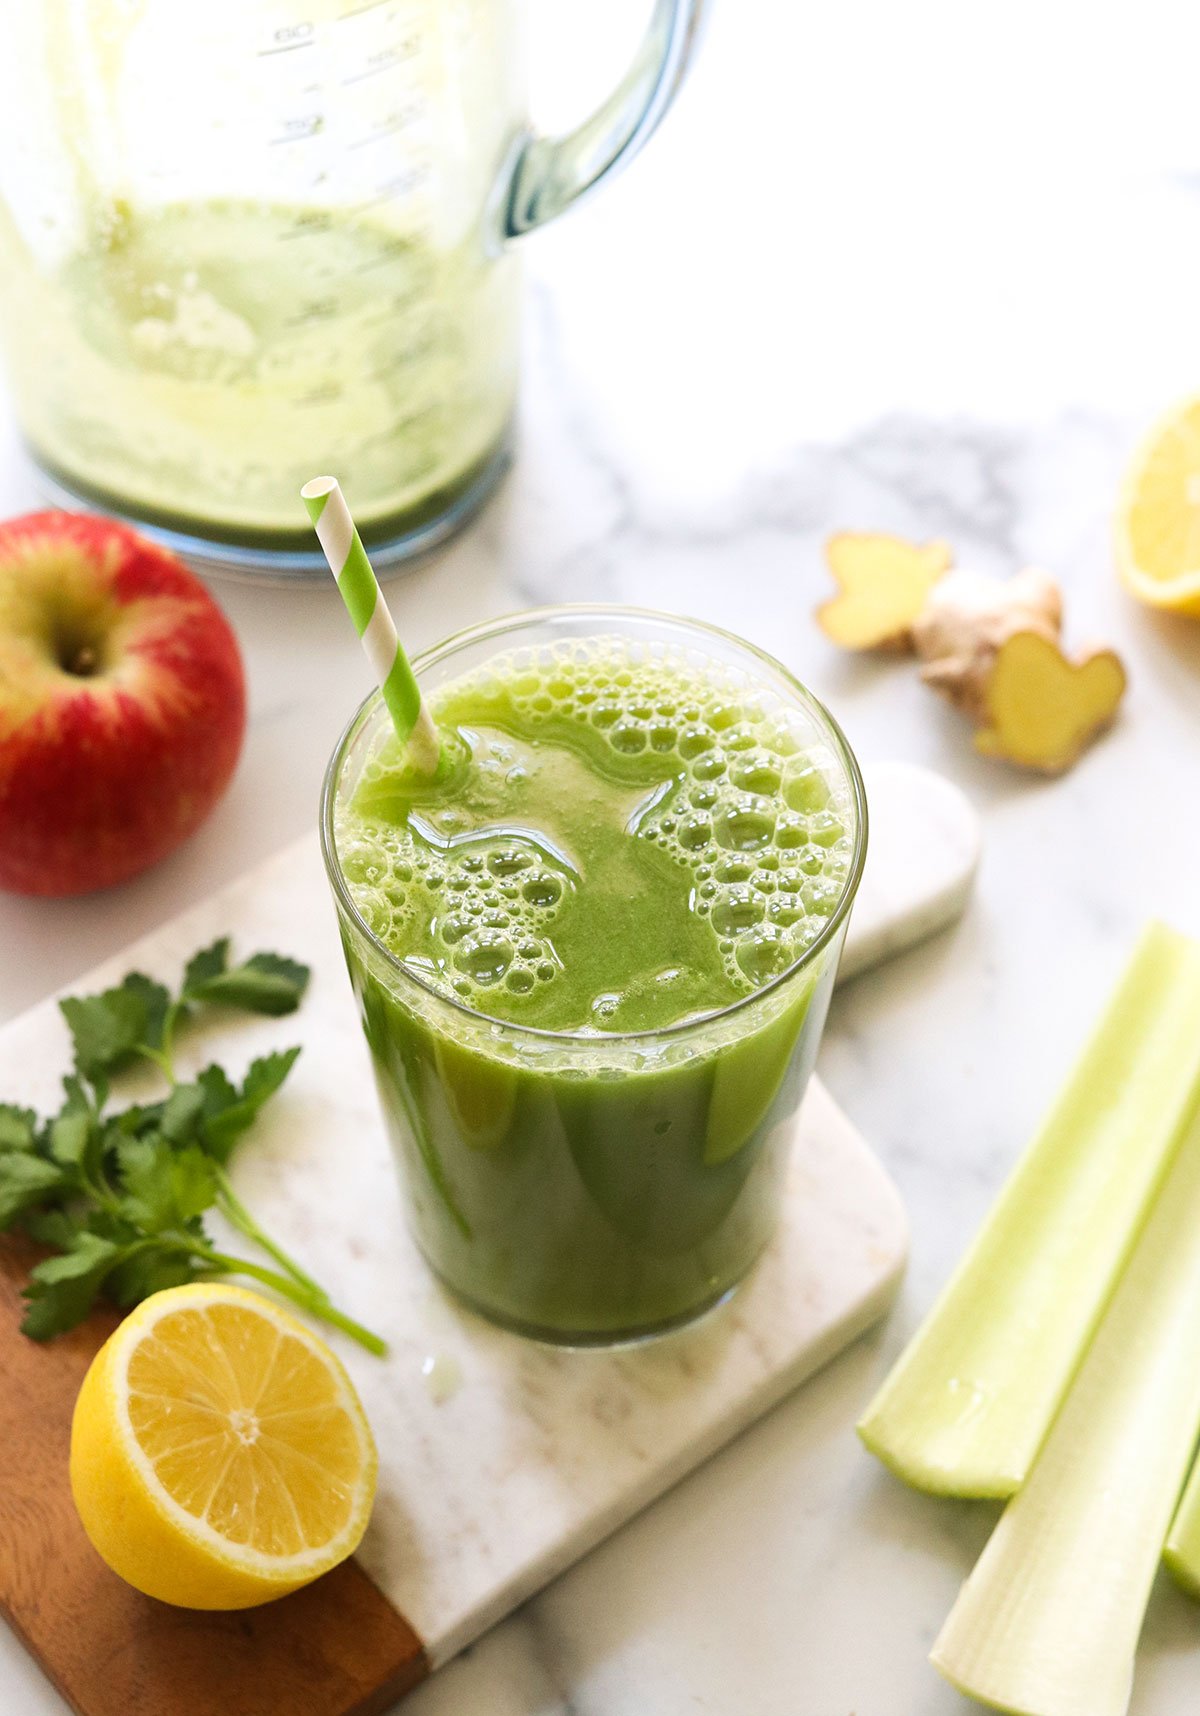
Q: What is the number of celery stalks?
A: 3